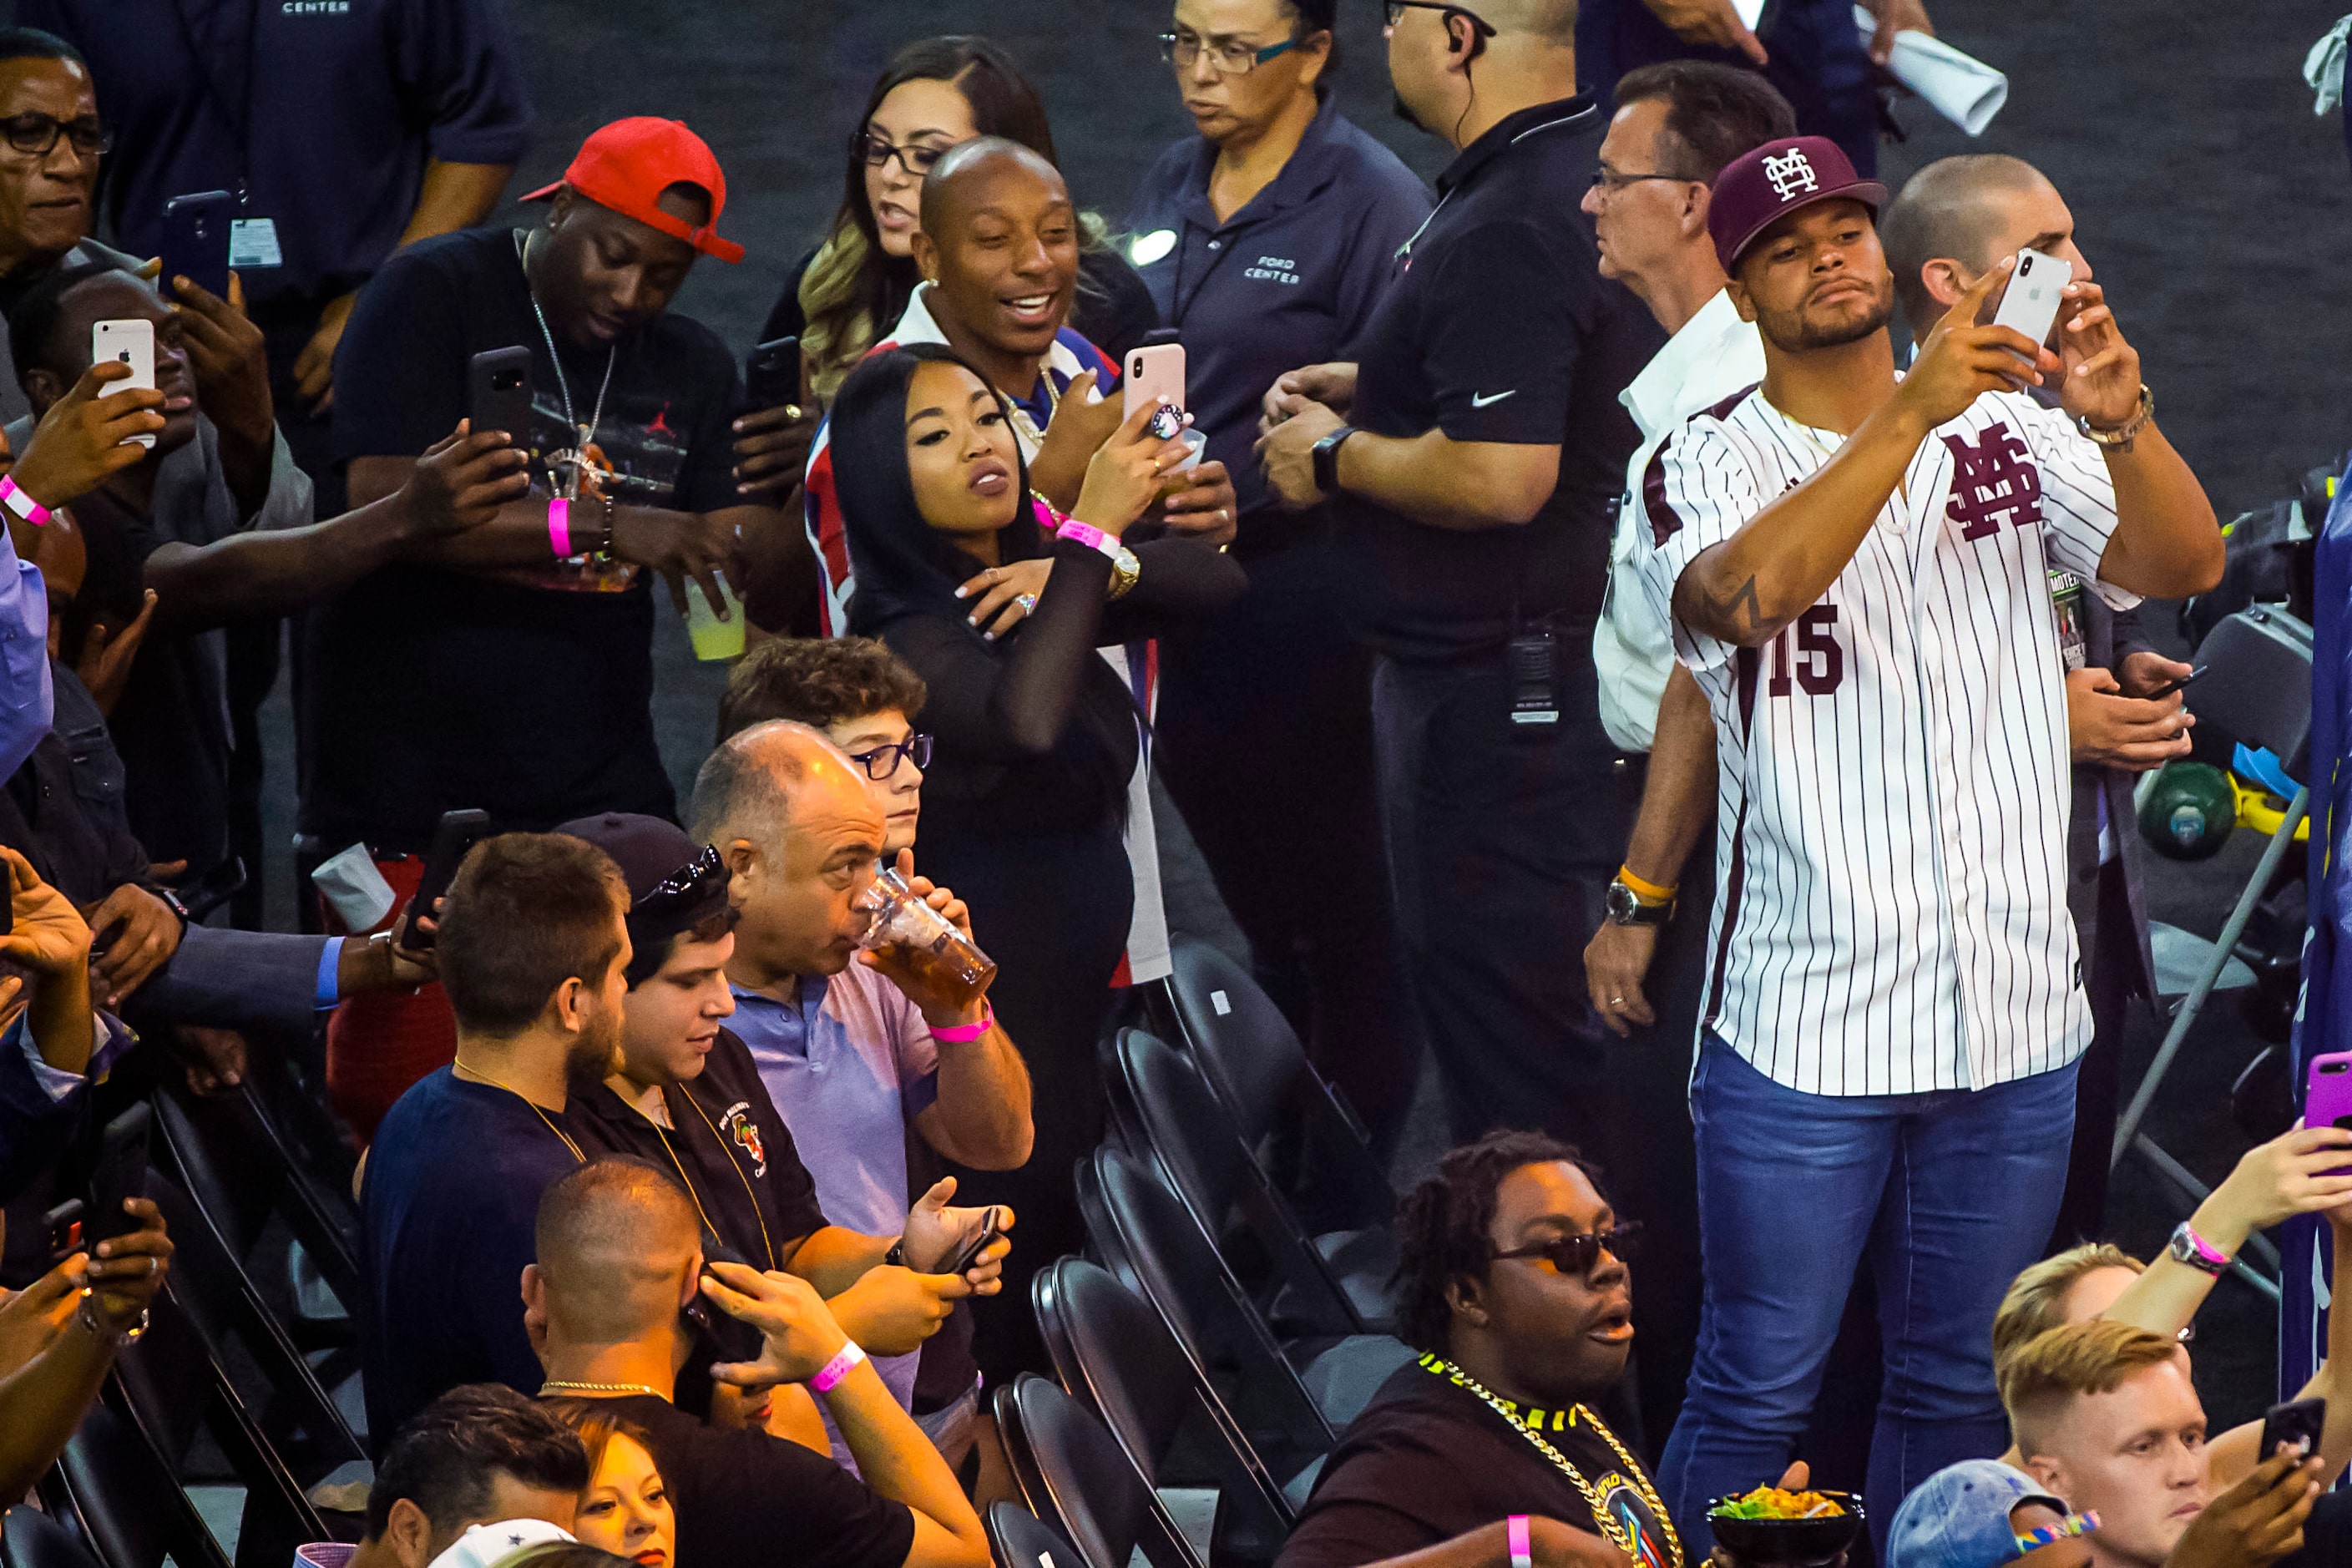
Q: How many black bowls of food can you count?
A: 1